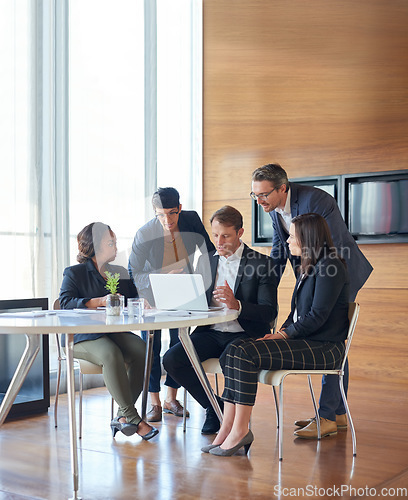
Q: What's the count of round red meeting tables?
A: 0